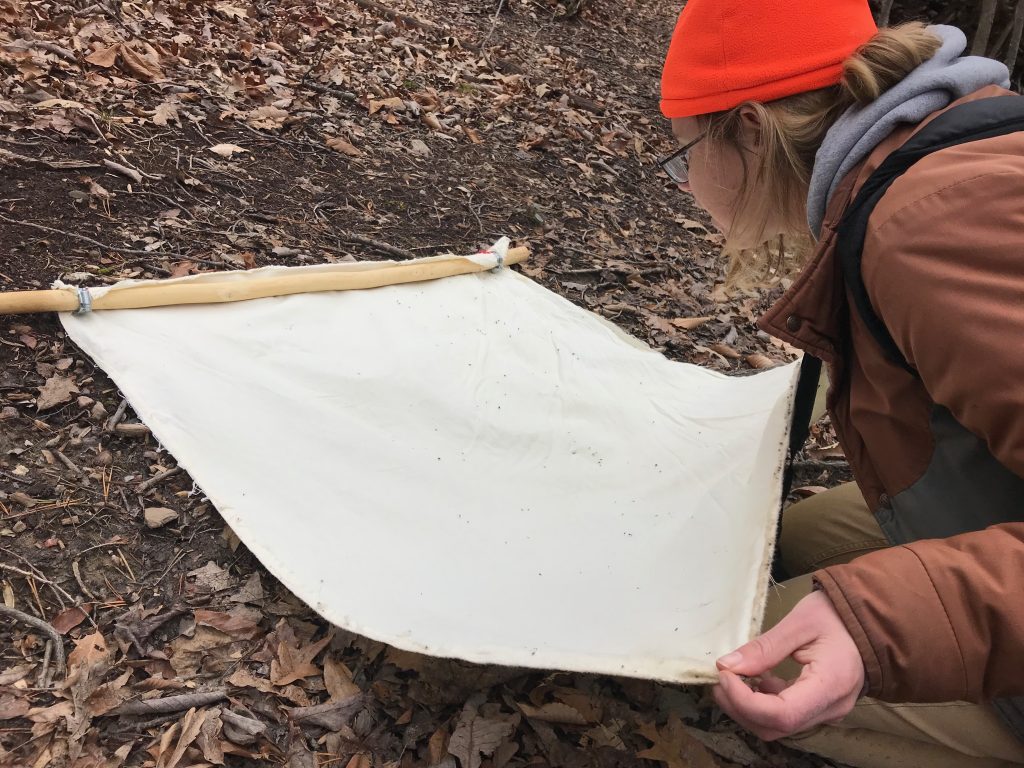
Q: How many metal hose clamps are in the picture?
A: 2